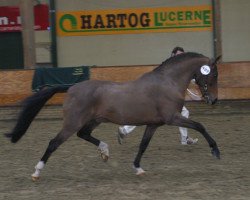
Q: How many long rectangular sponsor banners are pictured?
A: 2